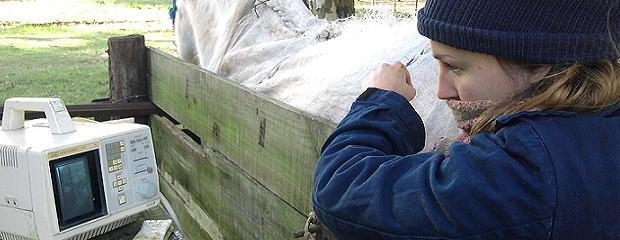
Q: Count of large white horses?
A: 1